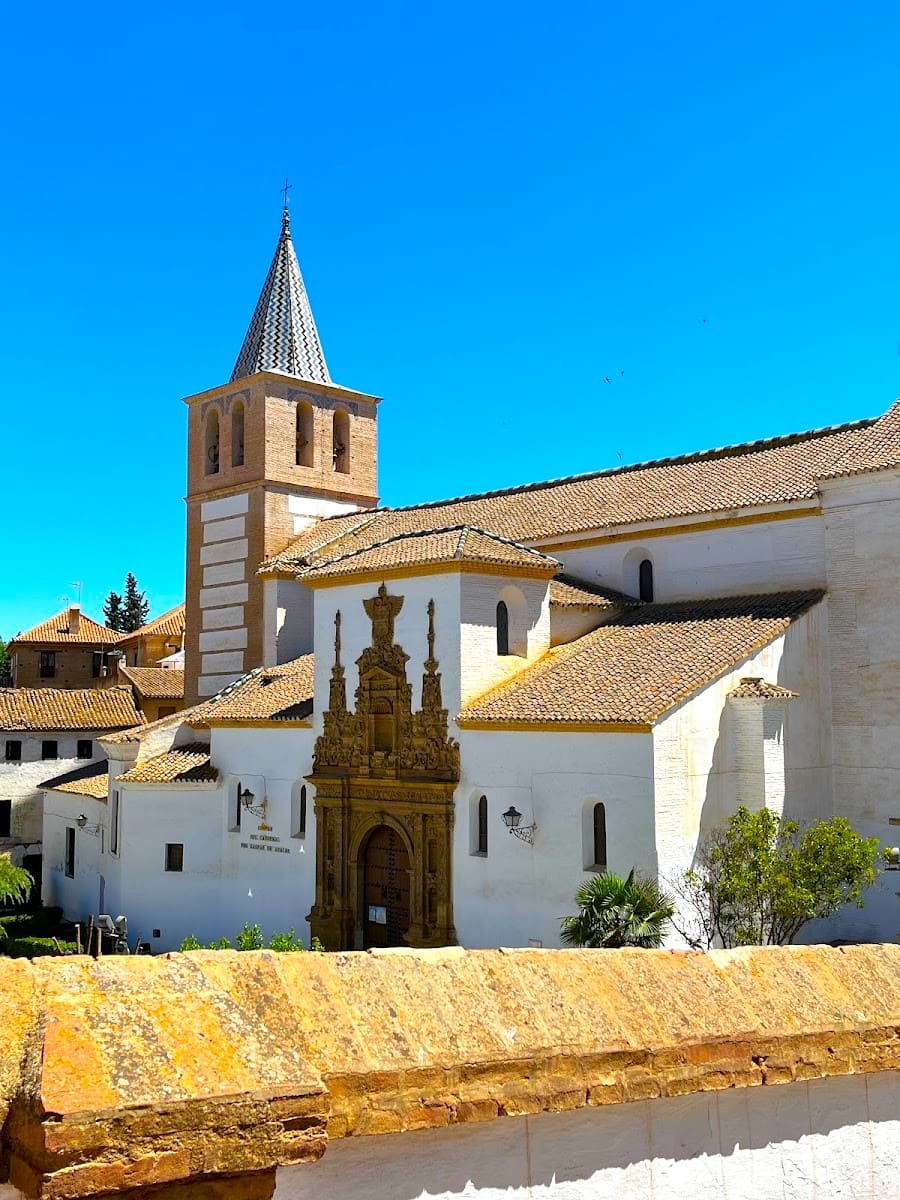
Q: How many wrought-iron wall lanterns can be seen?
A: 3